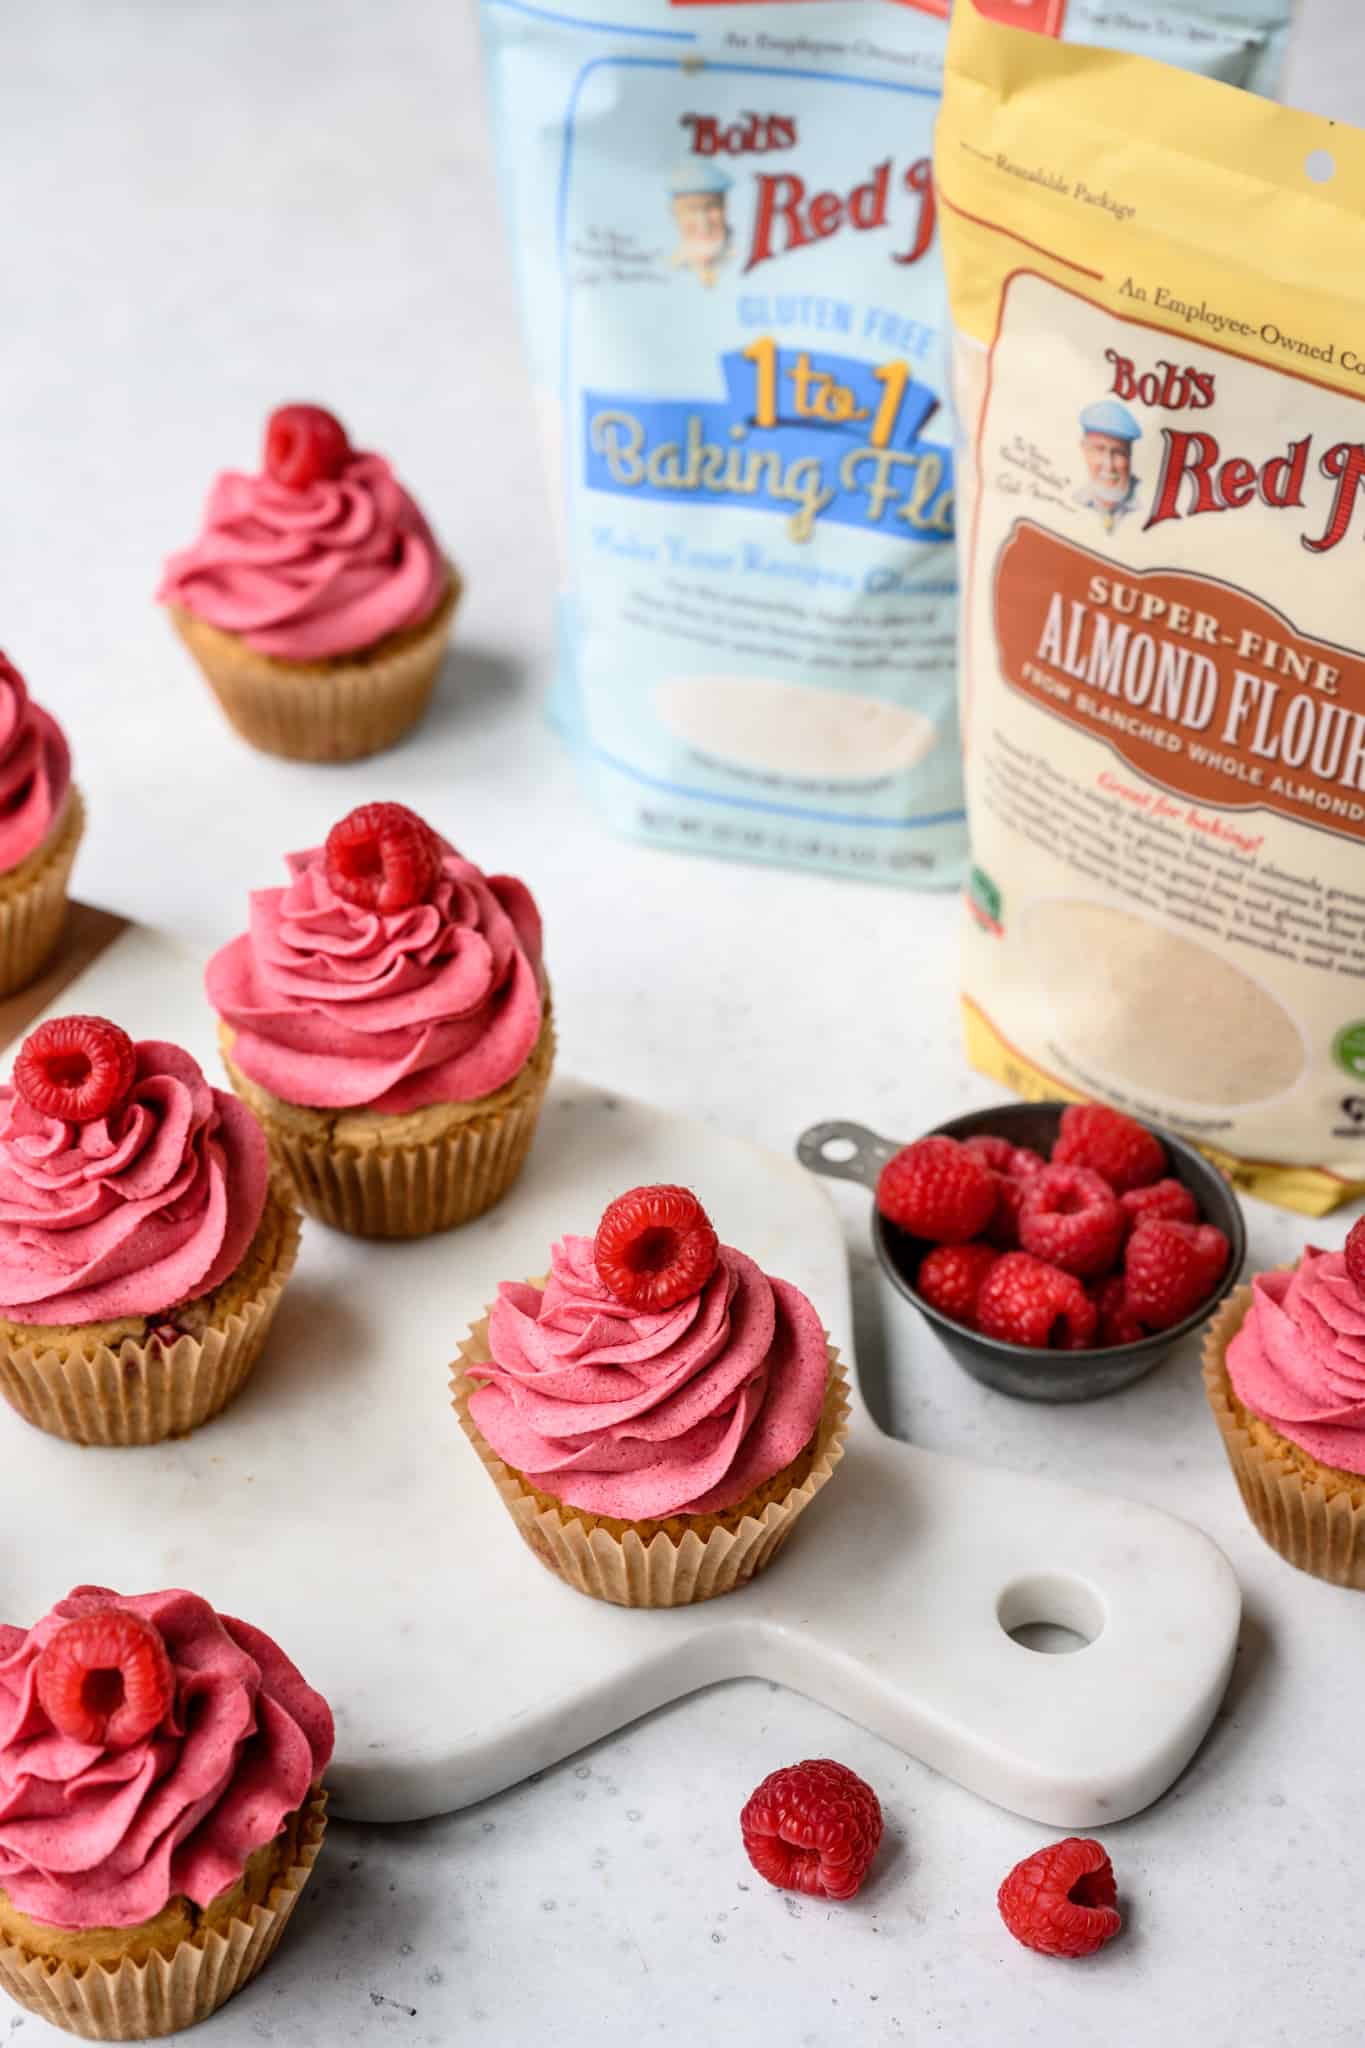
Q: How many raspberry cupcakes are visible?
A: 7